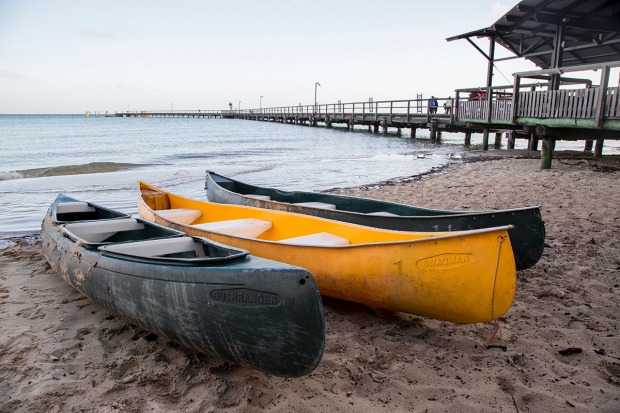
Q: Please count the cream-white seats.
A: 9